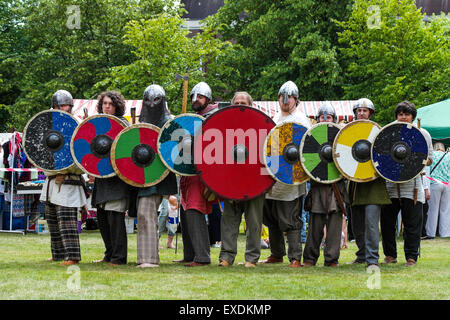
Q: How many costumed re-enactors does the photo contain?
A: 9